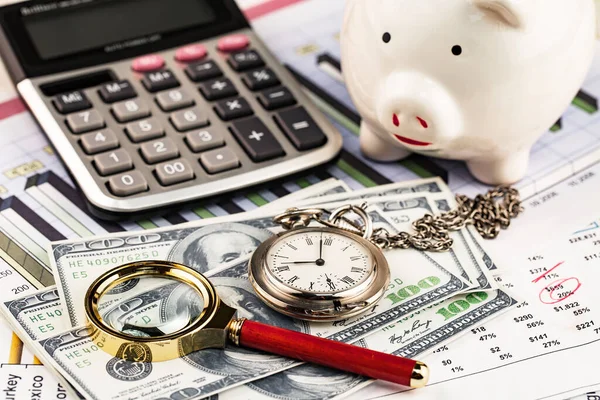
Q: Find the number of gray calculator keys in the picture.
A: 12